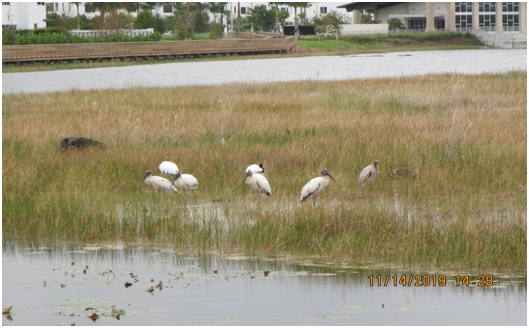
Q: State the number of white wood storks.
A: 7